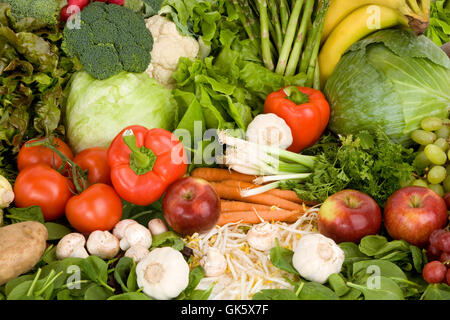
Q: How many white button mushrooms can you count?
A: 8